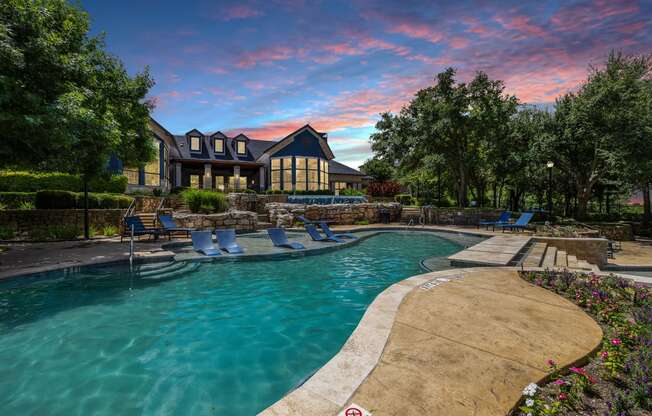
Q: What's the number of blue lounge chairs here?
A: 9